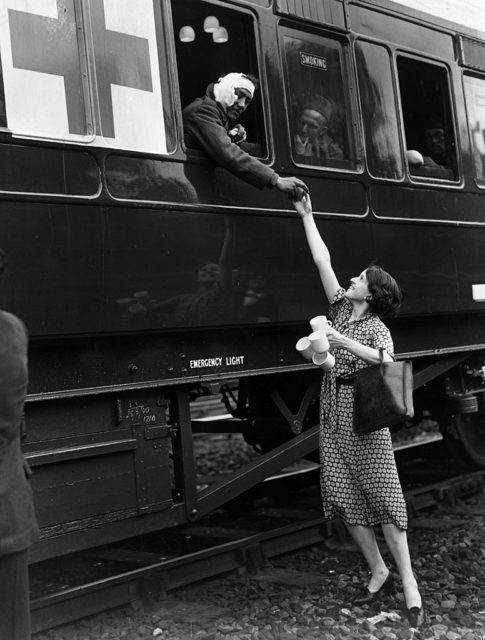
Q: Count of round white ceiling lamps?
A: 3